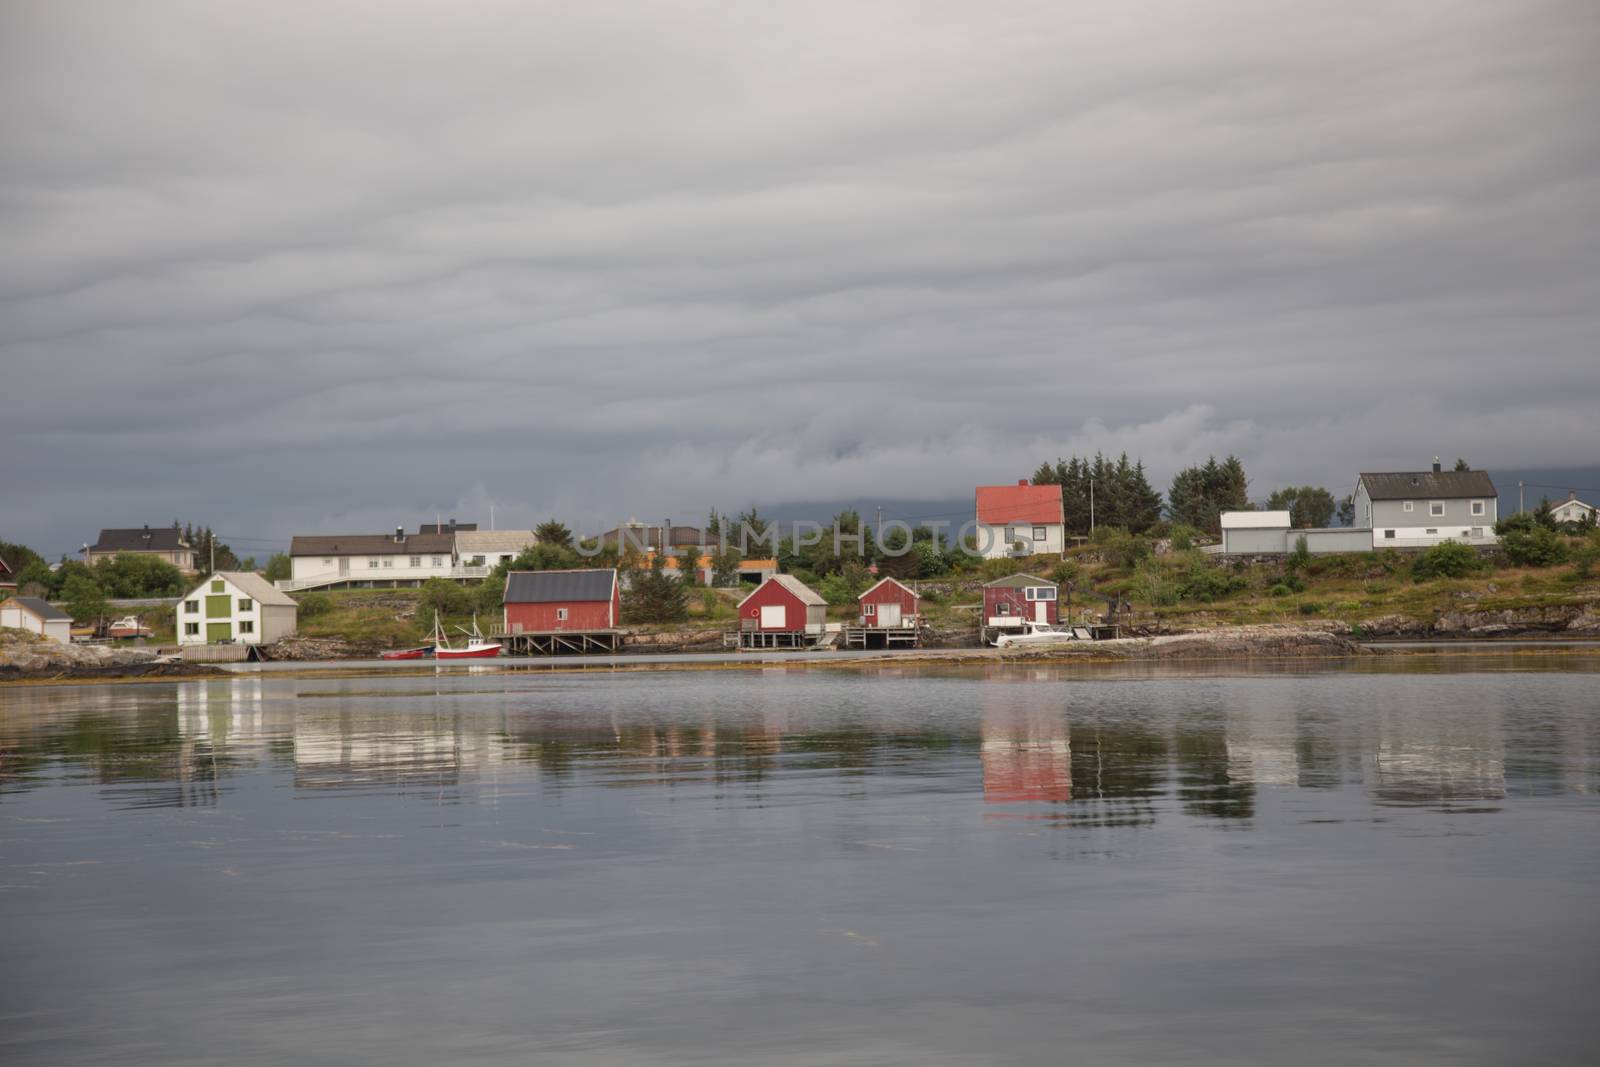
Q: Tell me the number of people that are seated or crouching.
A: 0